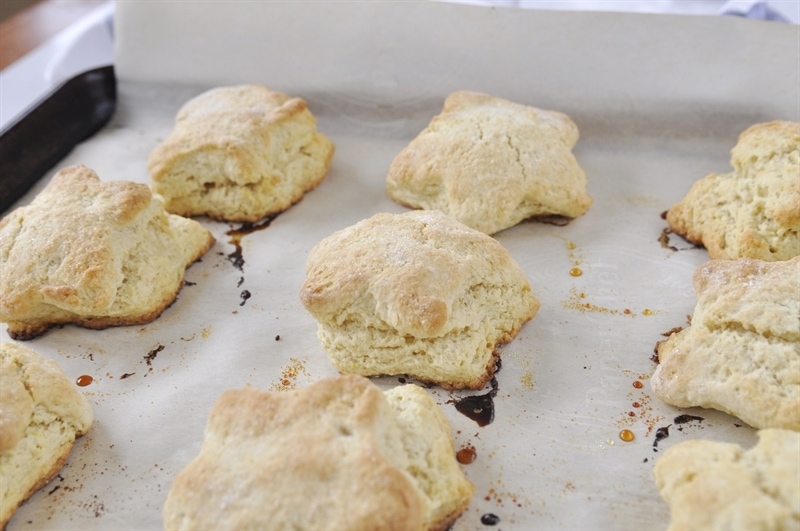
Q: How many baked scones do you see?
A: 9